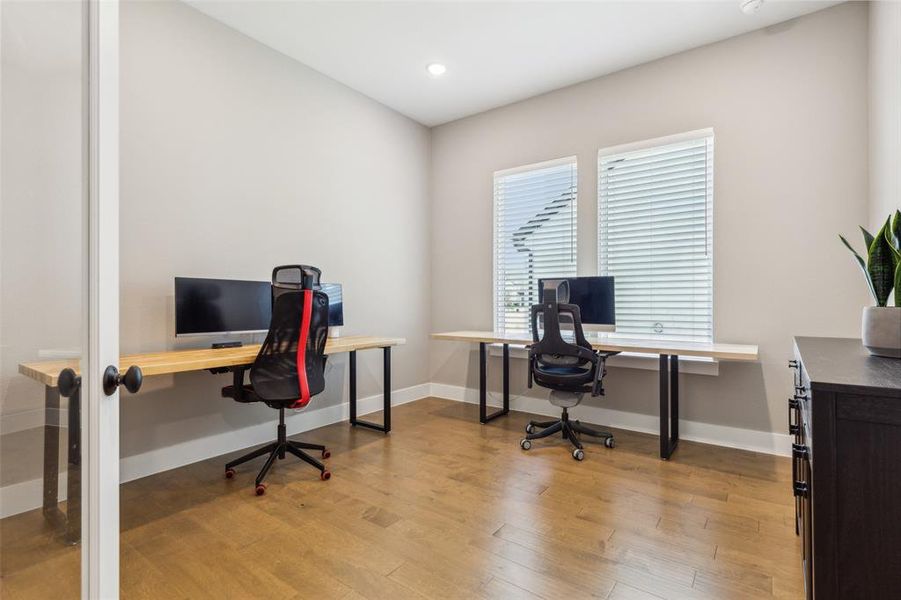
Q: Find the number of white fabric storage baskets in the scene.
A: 0